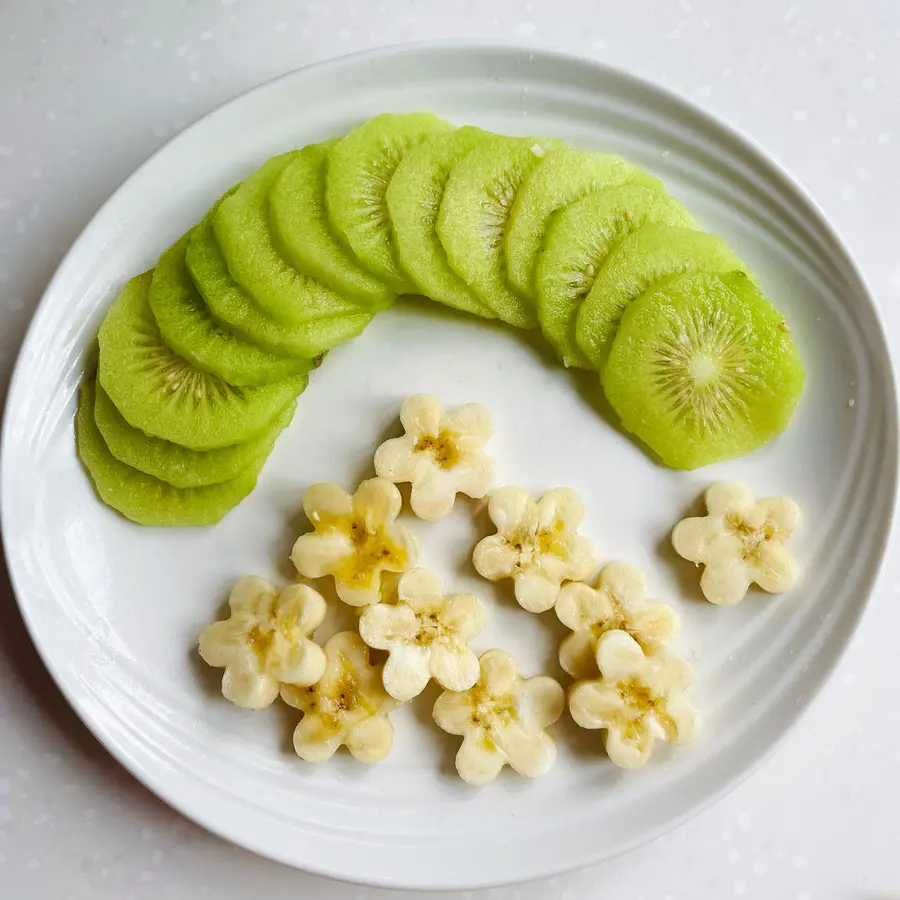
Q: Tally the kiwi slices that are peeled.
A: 14